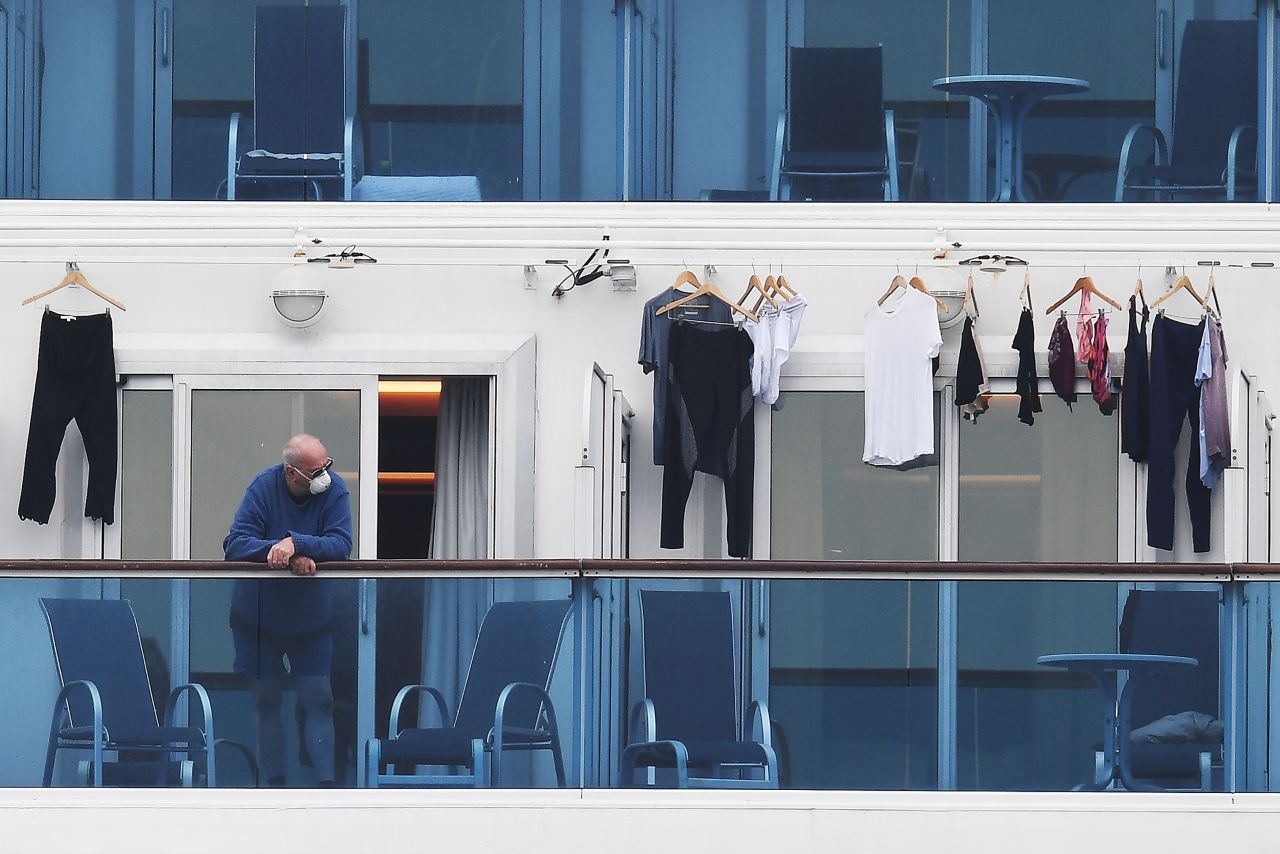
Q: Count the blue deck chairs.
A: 7